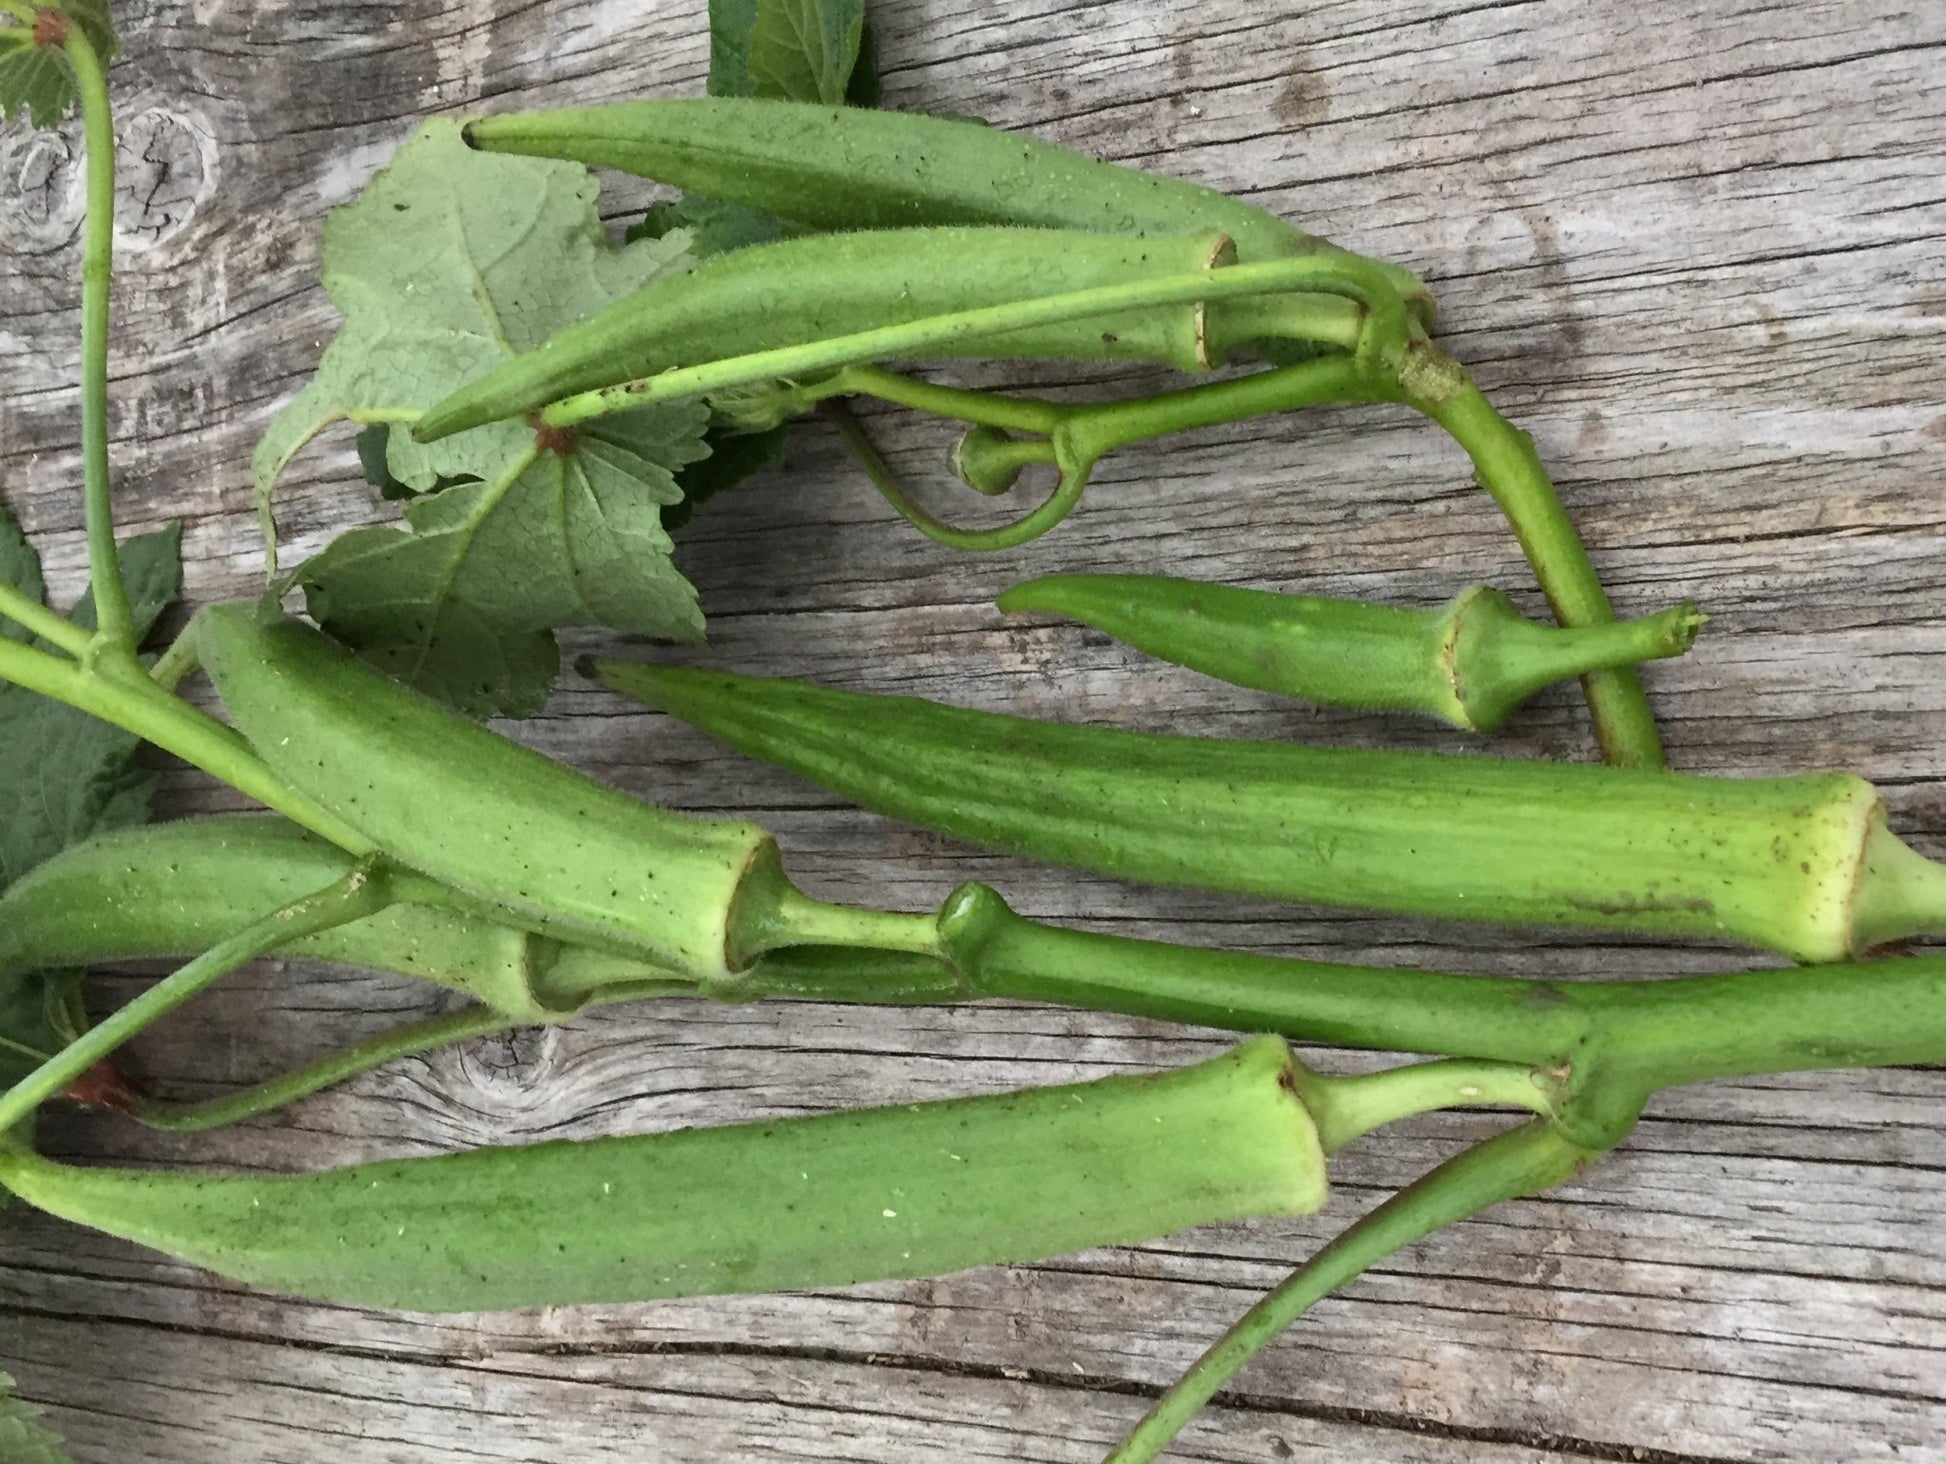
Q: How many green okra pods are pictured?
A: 7